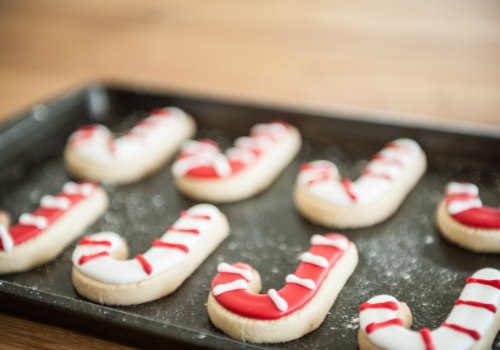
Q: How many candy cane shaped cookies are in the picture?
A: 8